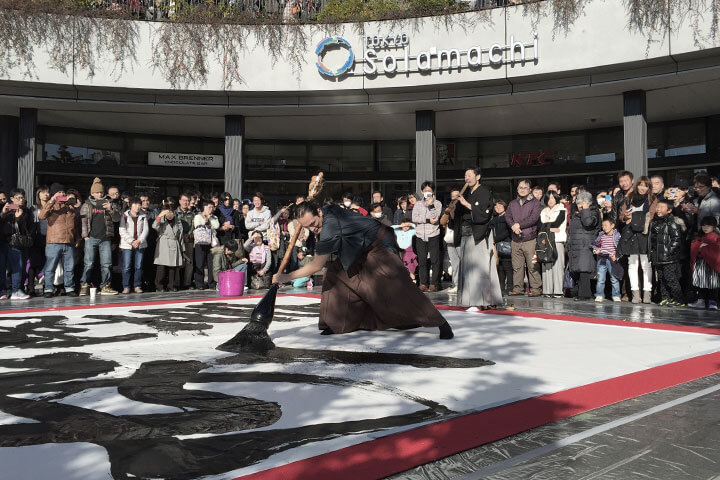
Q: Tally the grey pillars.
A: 4